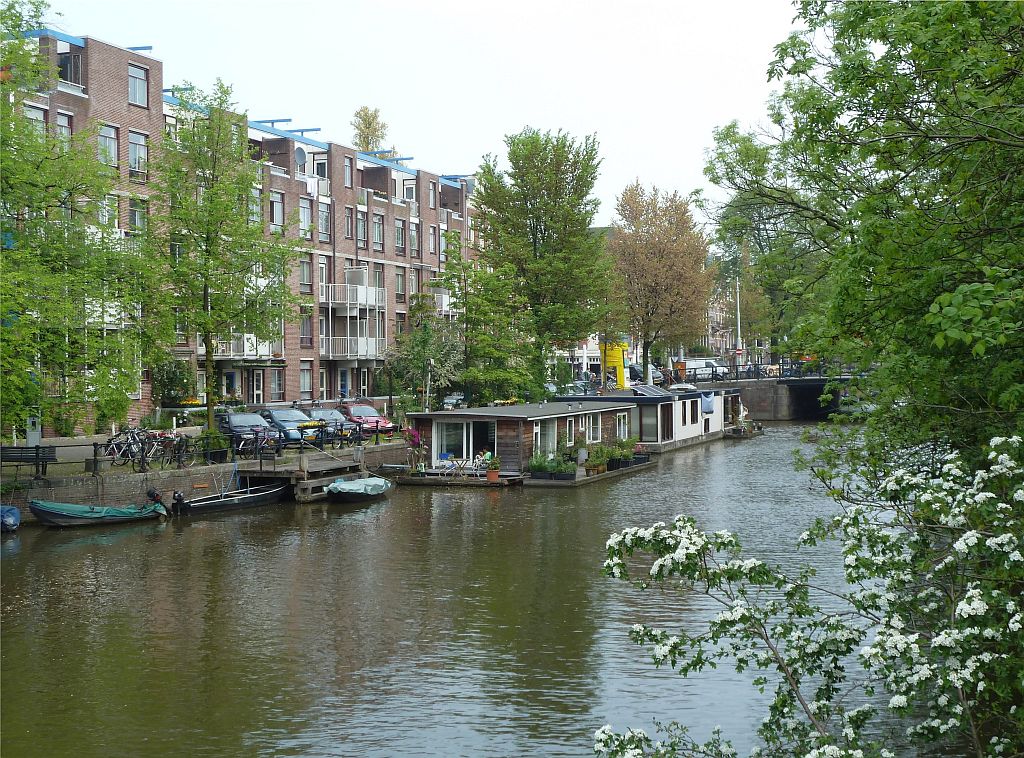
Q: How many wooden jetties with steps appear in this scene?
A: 1